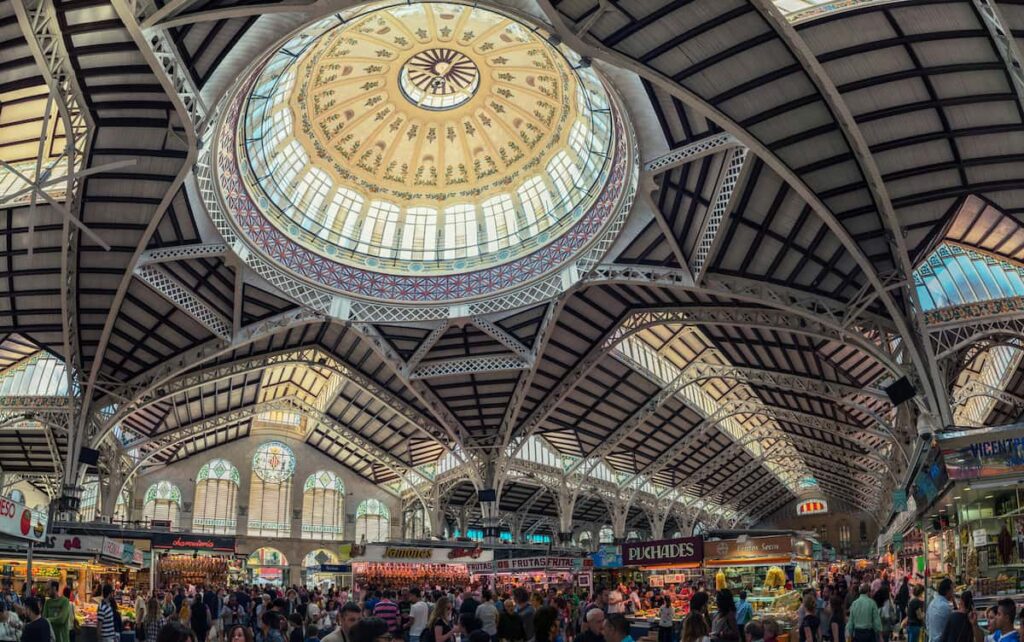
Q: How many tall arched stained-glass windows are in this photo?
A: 5